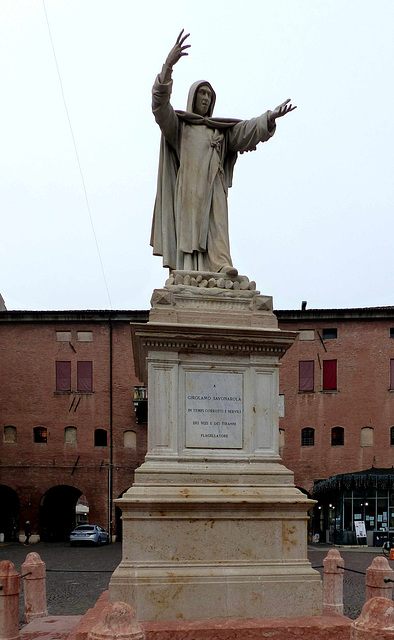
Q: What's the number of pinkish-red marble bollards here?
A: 6